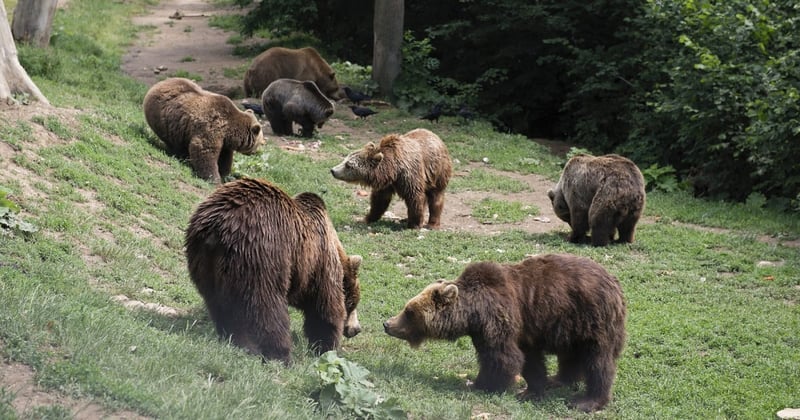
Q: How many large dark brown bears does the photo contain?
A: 2